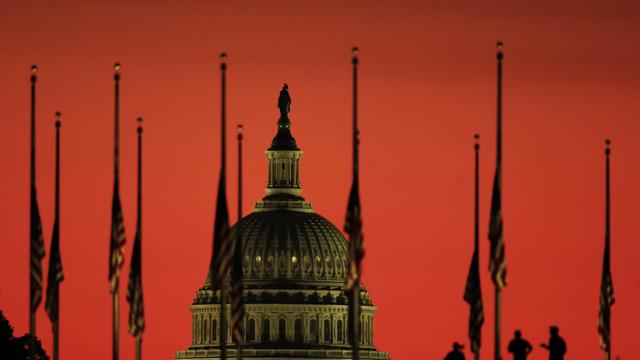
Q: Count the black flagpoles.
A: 10